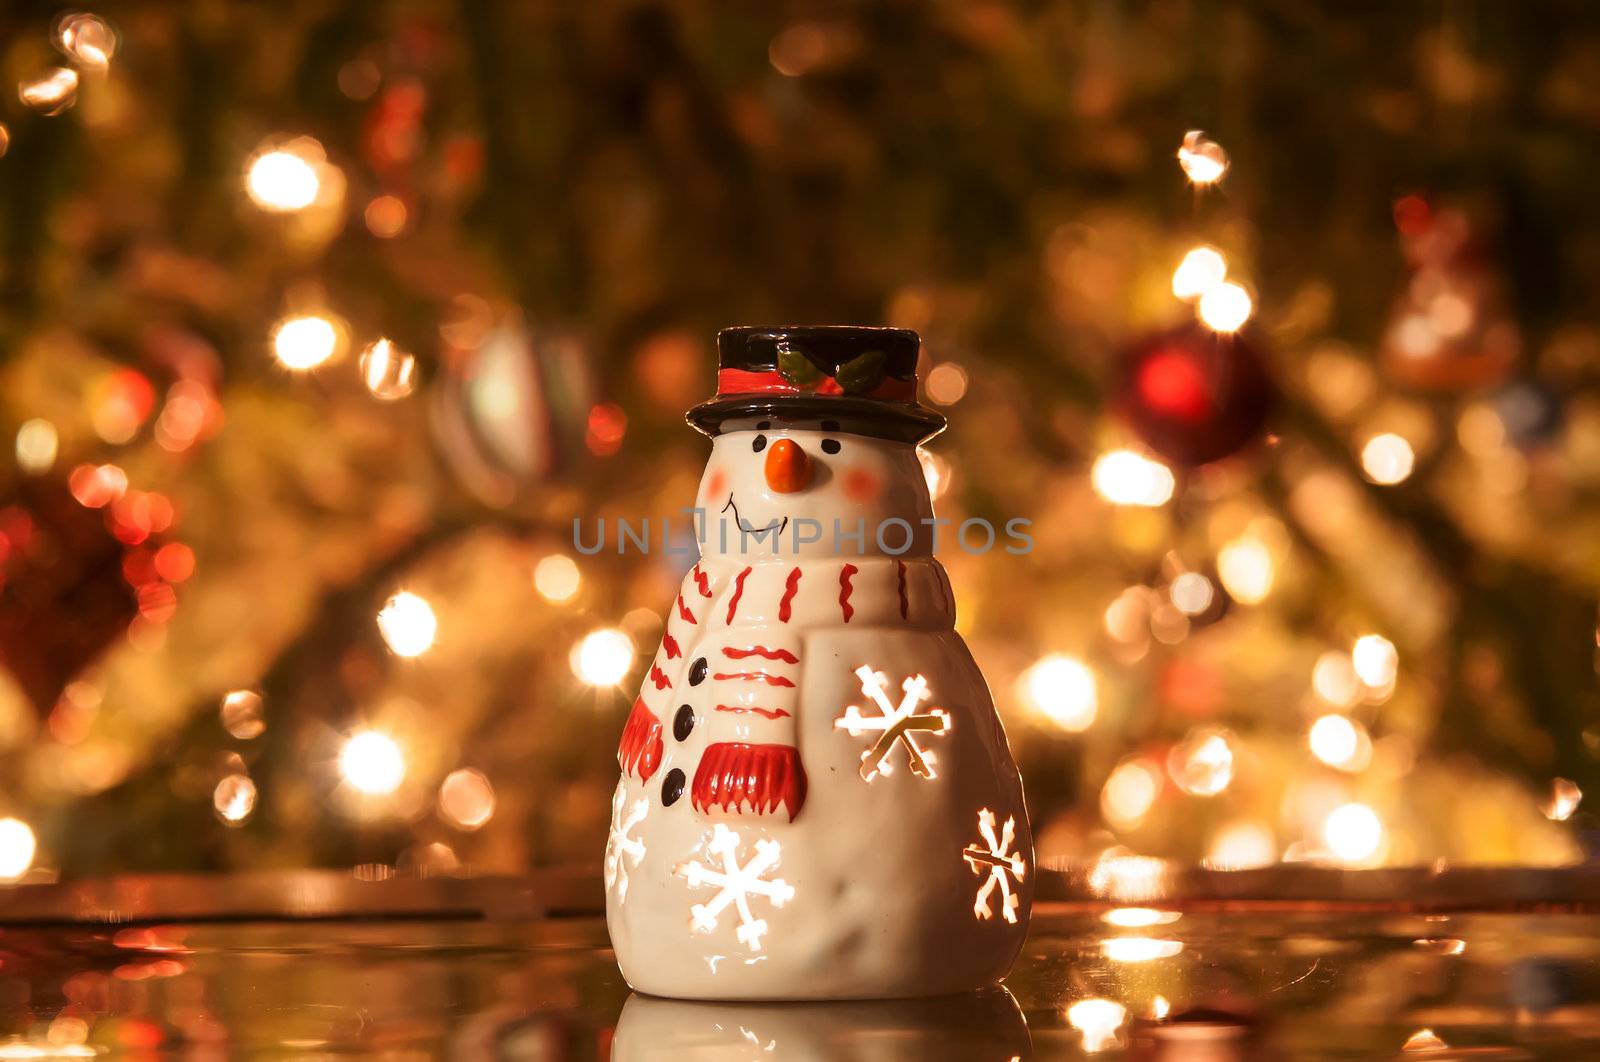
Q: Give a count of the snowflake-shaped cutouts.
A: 4